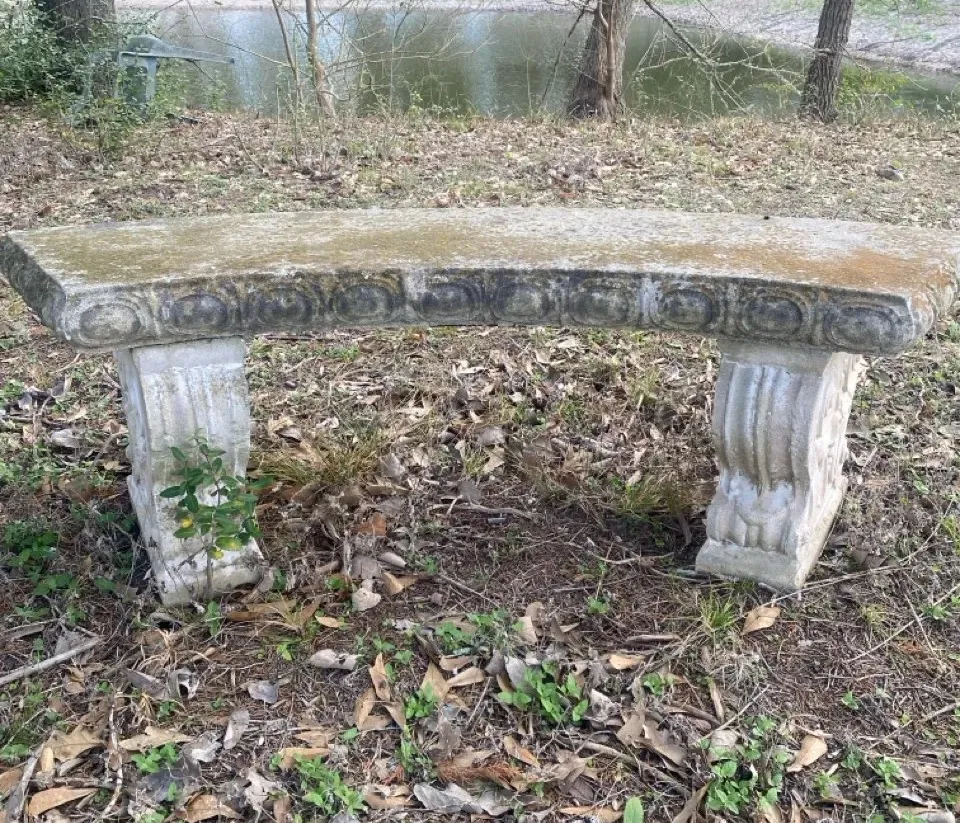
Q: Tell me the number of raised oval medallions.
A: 10